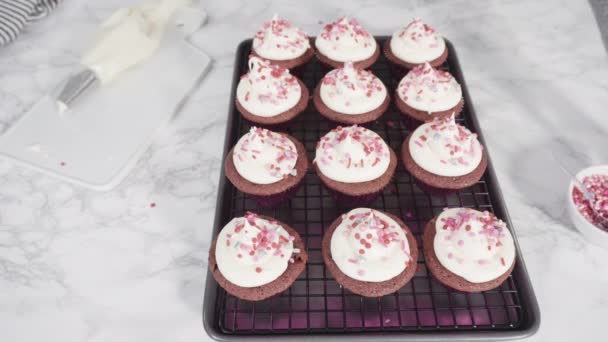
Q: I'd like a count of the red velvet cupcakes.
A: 12